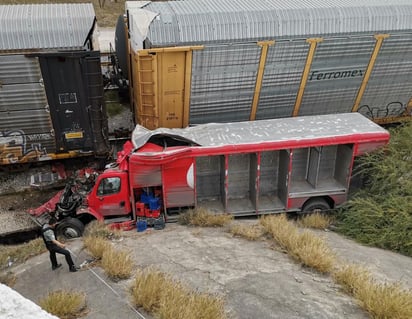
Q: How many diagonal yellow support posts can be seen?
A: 3